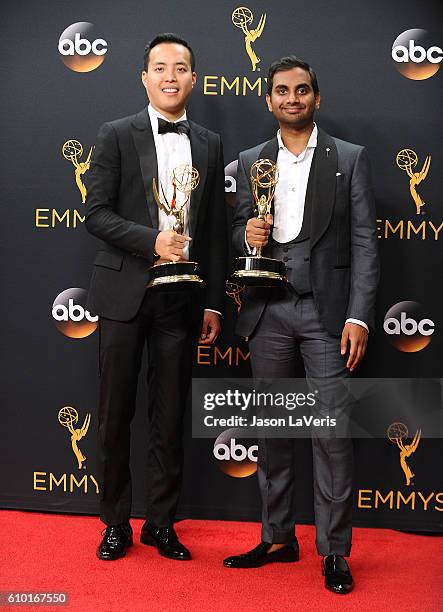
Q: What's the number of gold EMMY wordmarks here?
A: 6